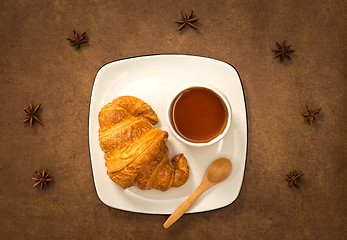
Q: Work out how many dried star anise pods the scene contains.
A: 7